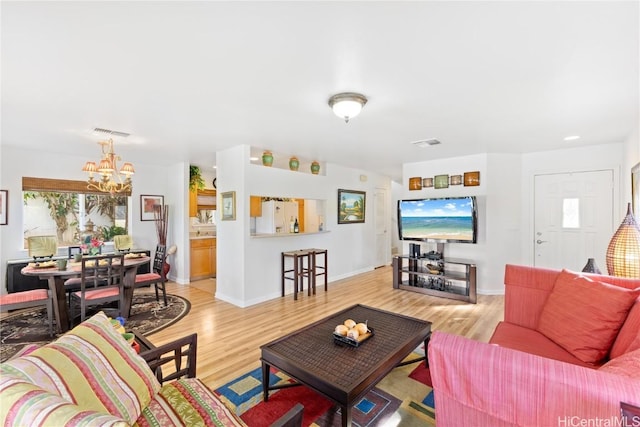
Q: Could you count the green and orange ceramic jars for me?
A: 3